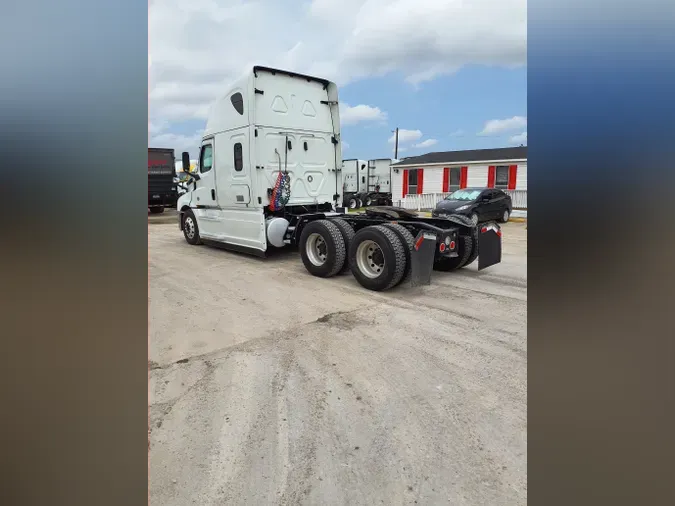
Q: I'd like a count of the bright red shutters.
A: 6